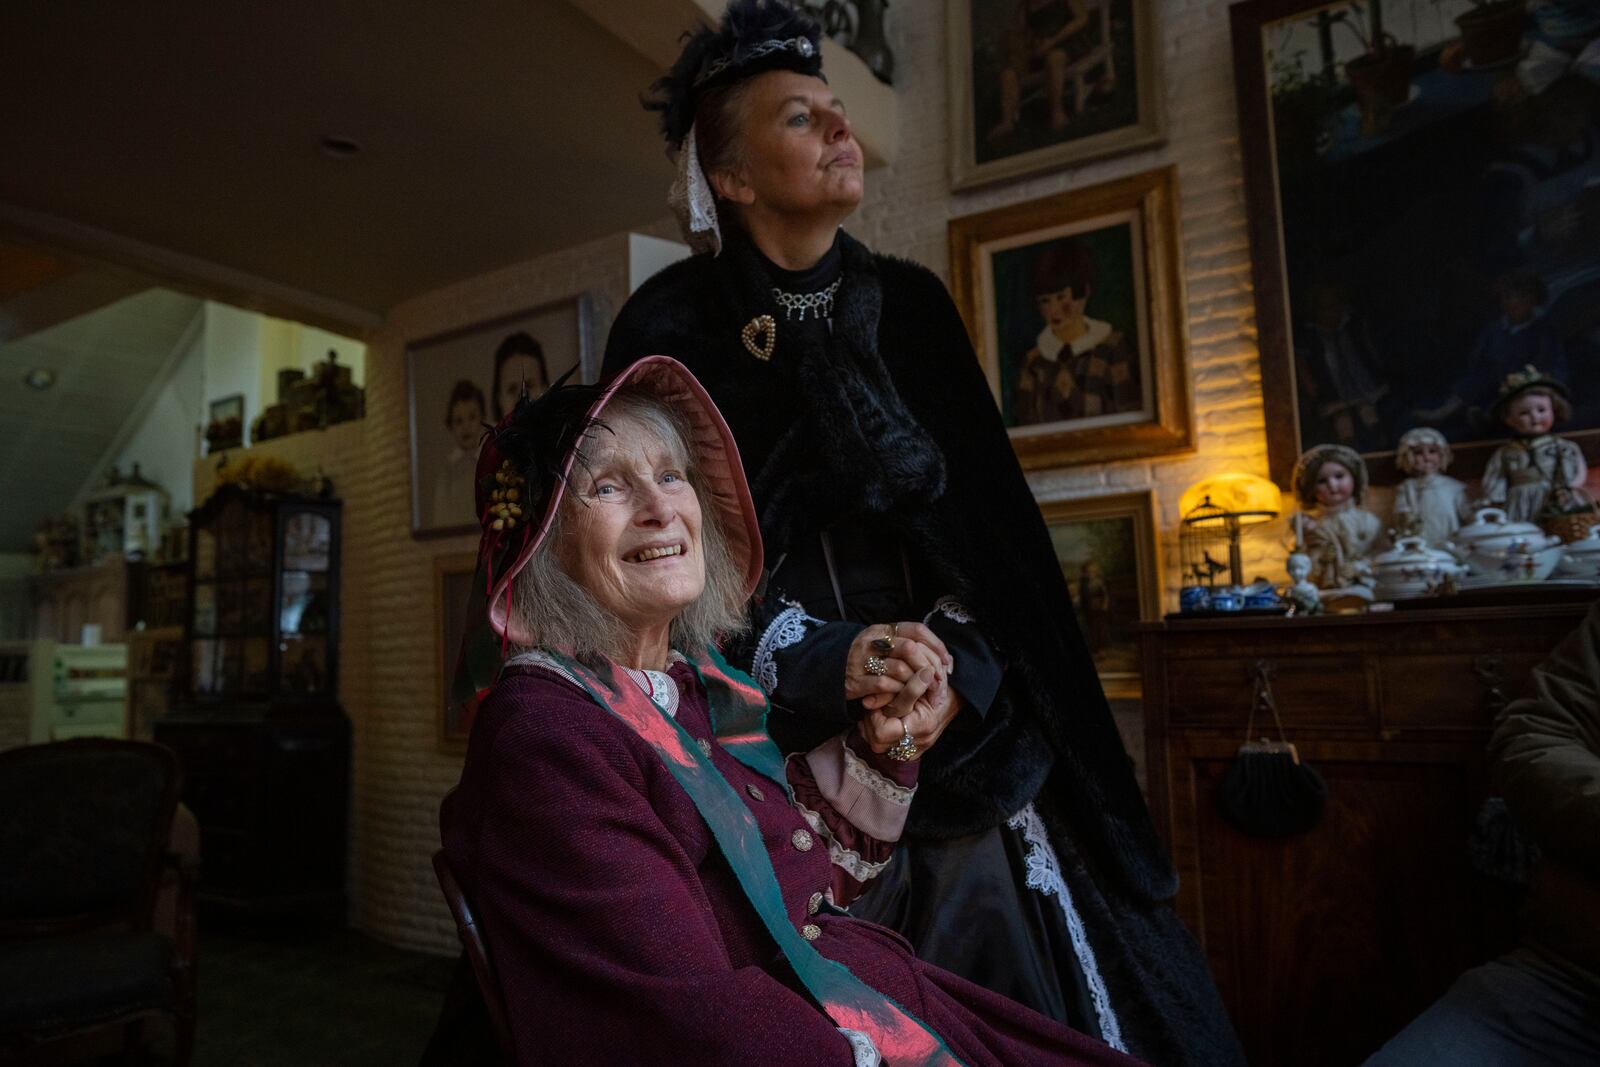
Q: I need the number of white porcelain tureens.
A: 3